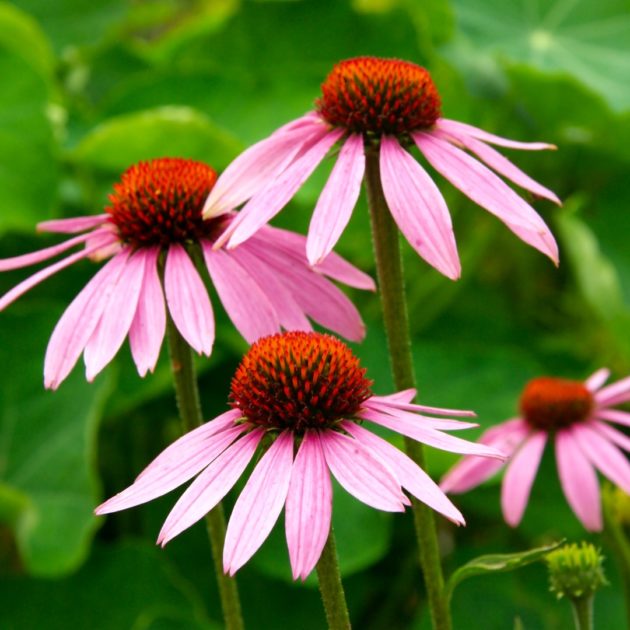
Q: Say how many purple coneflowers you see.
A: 4